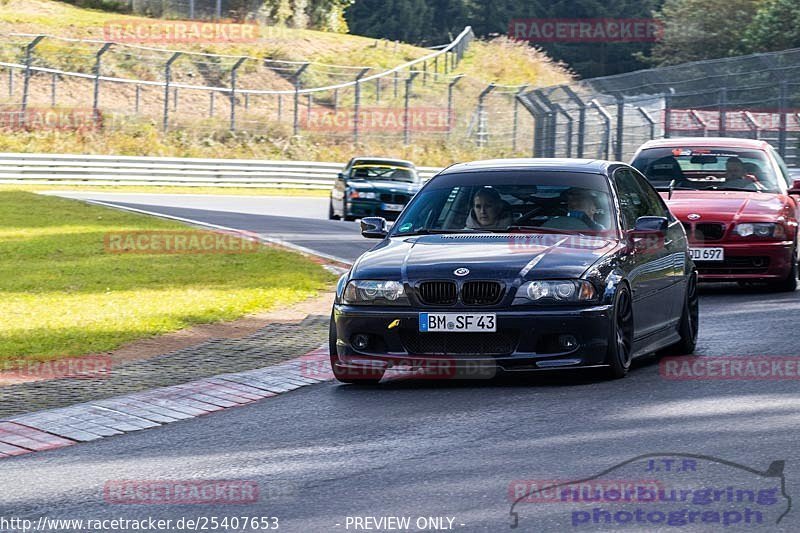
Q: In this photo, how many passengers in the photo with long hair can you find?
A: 1